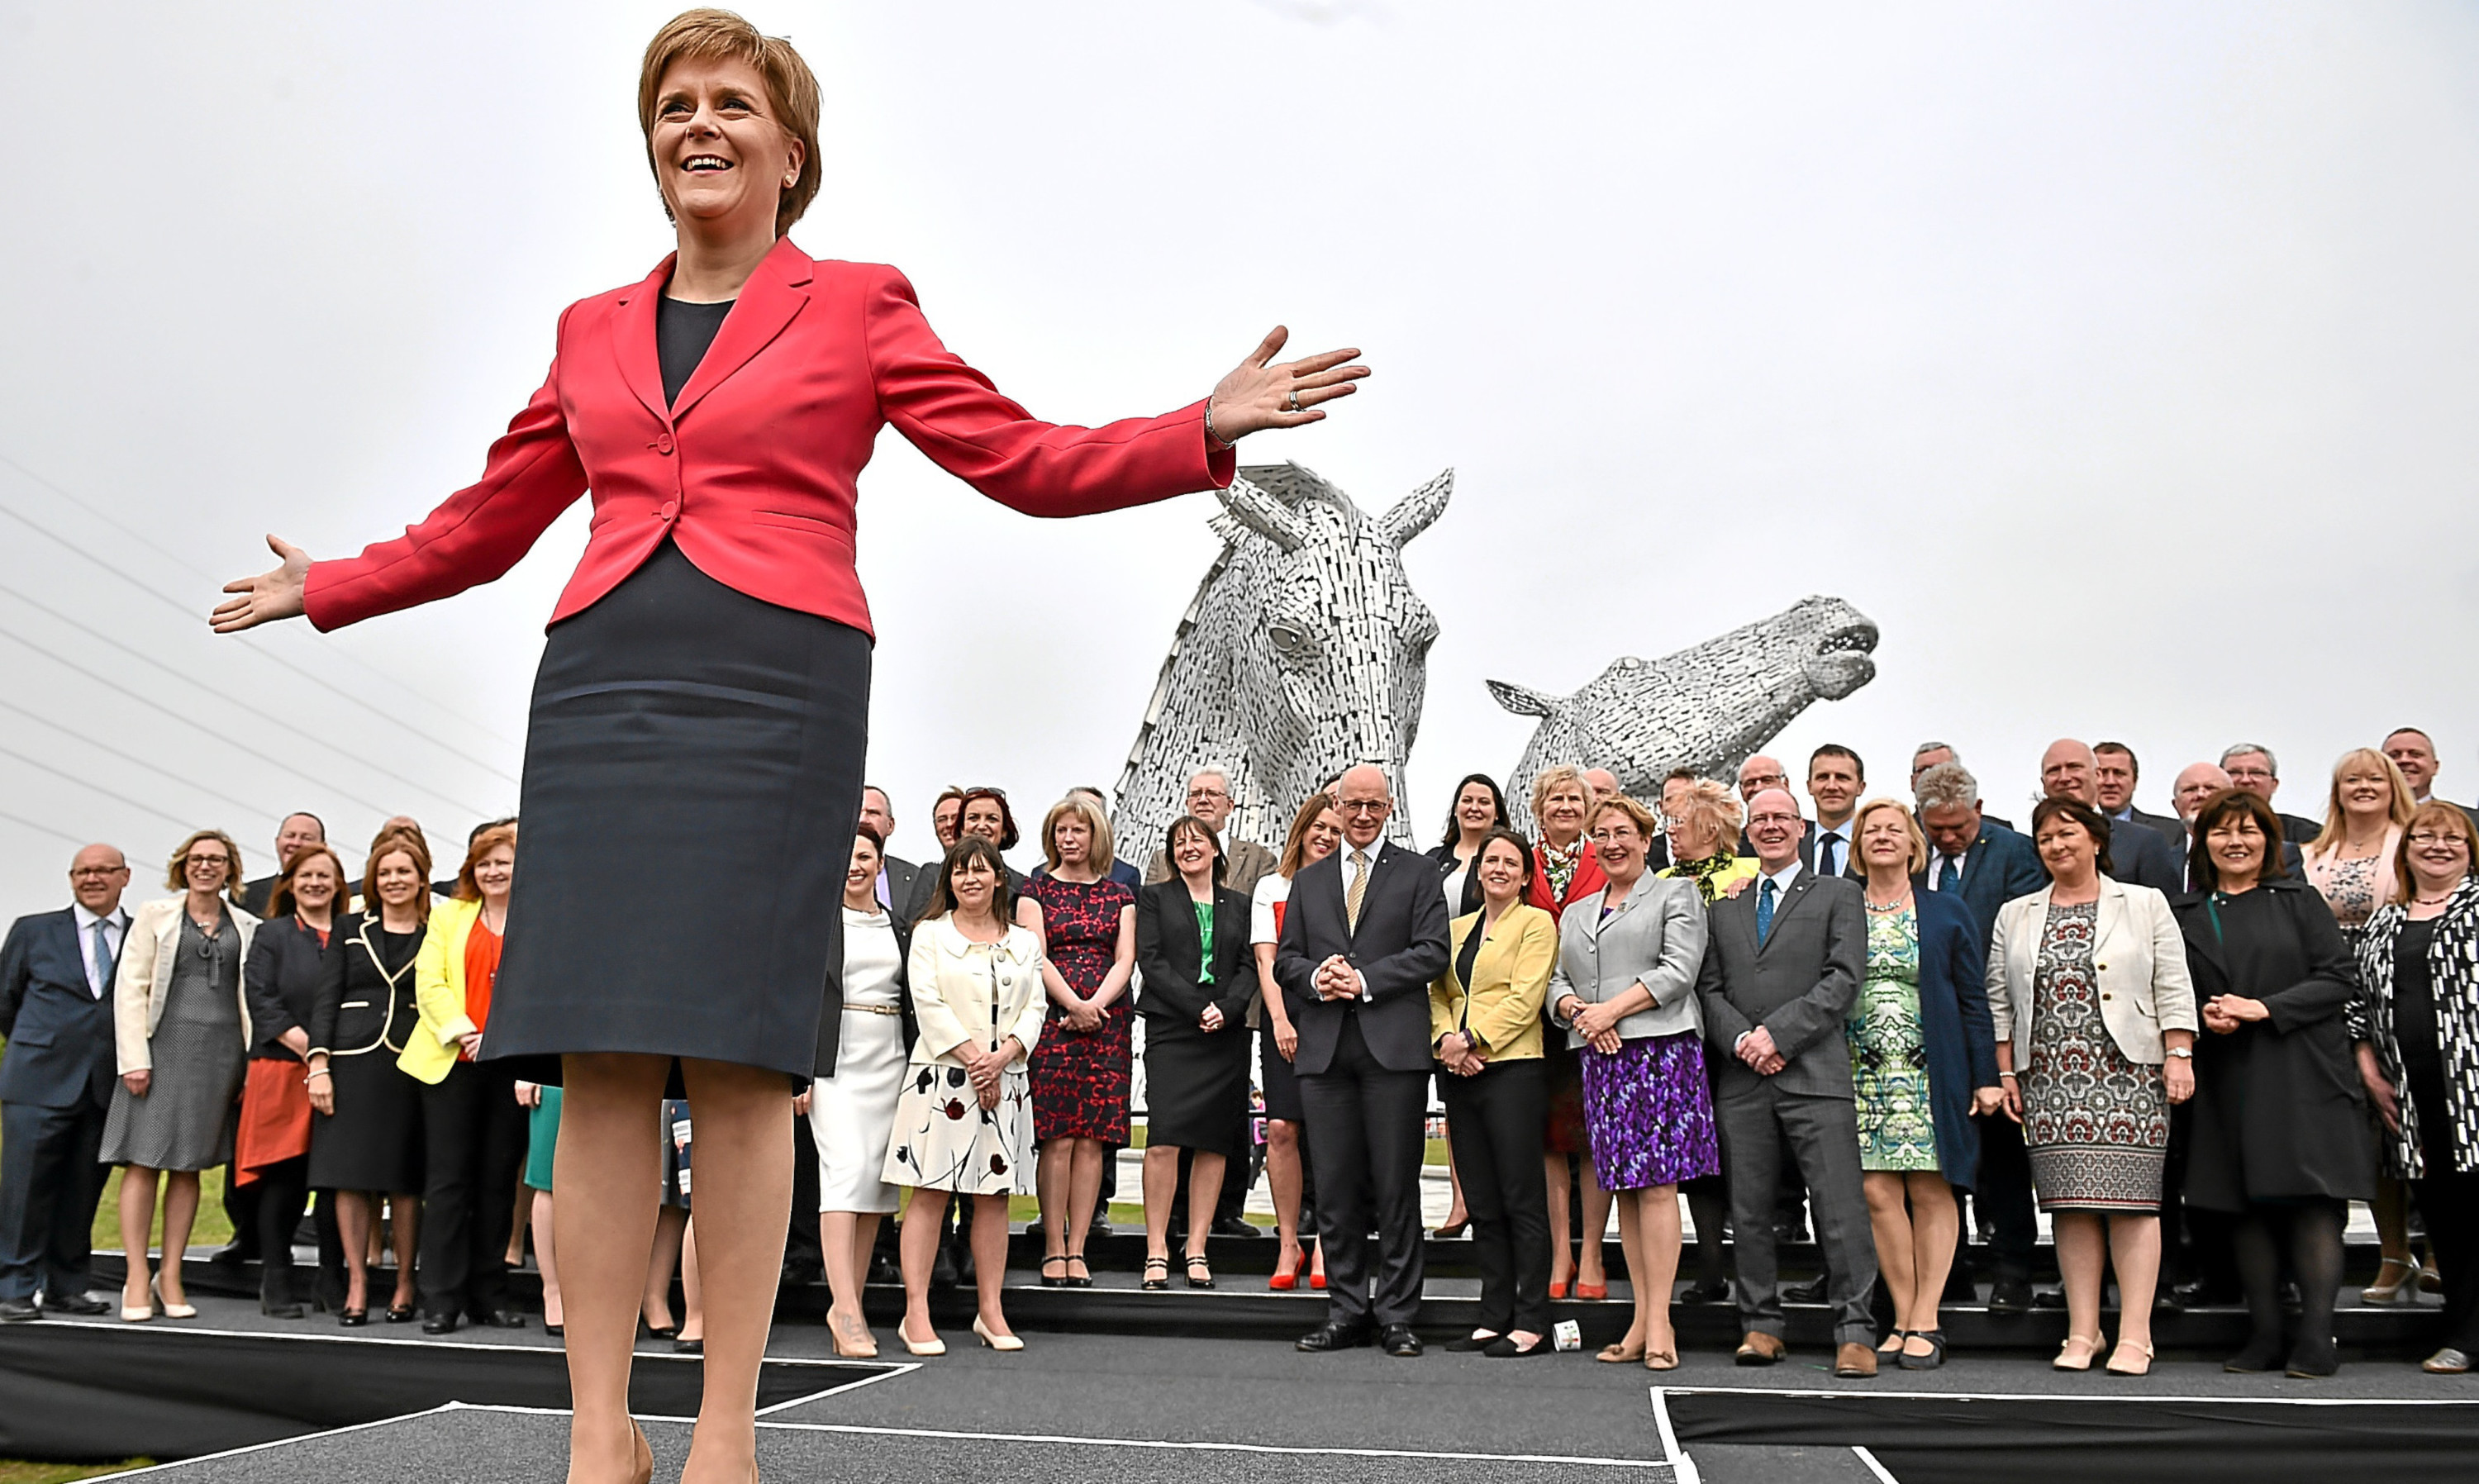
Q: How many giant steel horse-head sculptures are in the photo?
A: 2